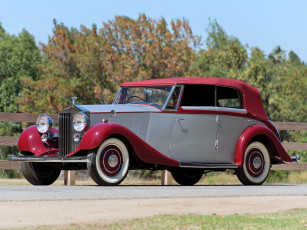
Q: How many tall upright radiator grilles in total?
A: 1